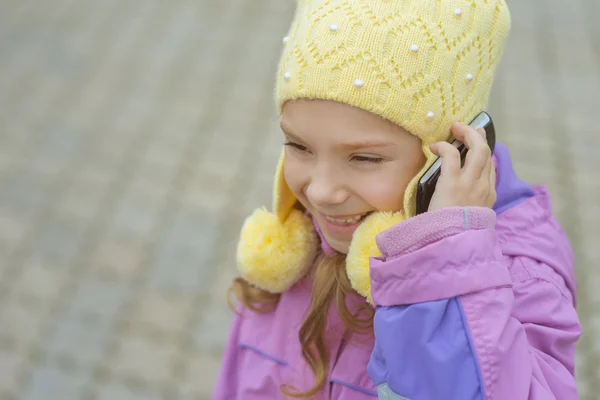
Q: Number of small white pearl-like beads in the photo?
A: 8